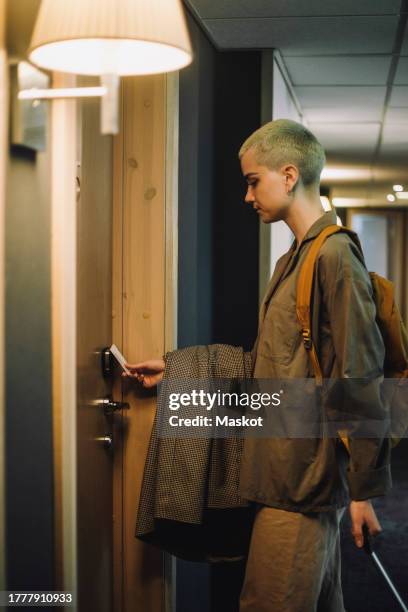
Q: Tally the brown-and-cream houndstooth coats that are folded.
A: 1